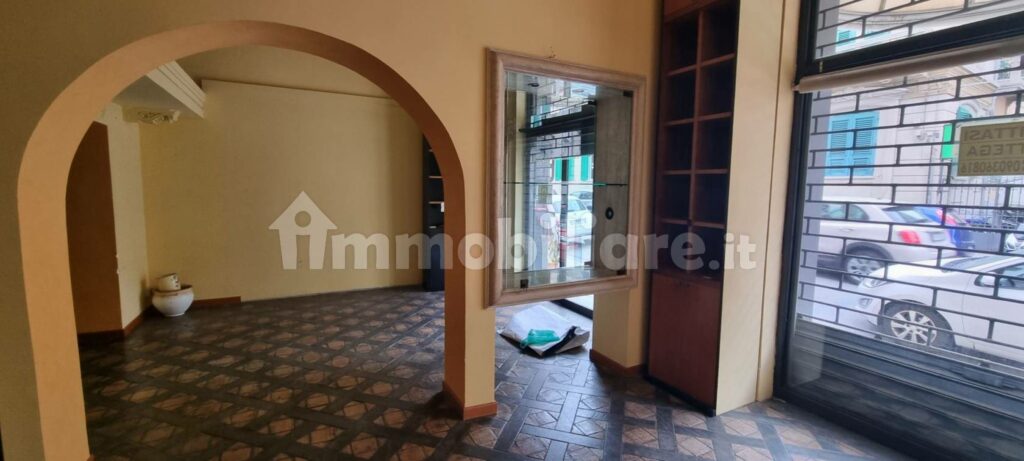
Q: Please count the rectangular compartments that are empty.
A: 10